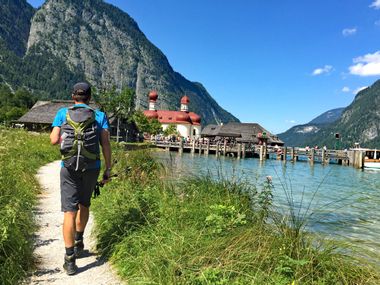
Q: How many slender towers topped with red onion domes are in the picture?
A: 2